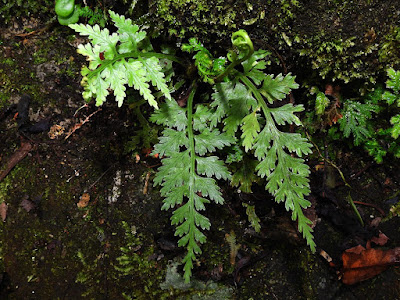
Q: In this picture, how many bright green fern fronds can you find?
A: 3